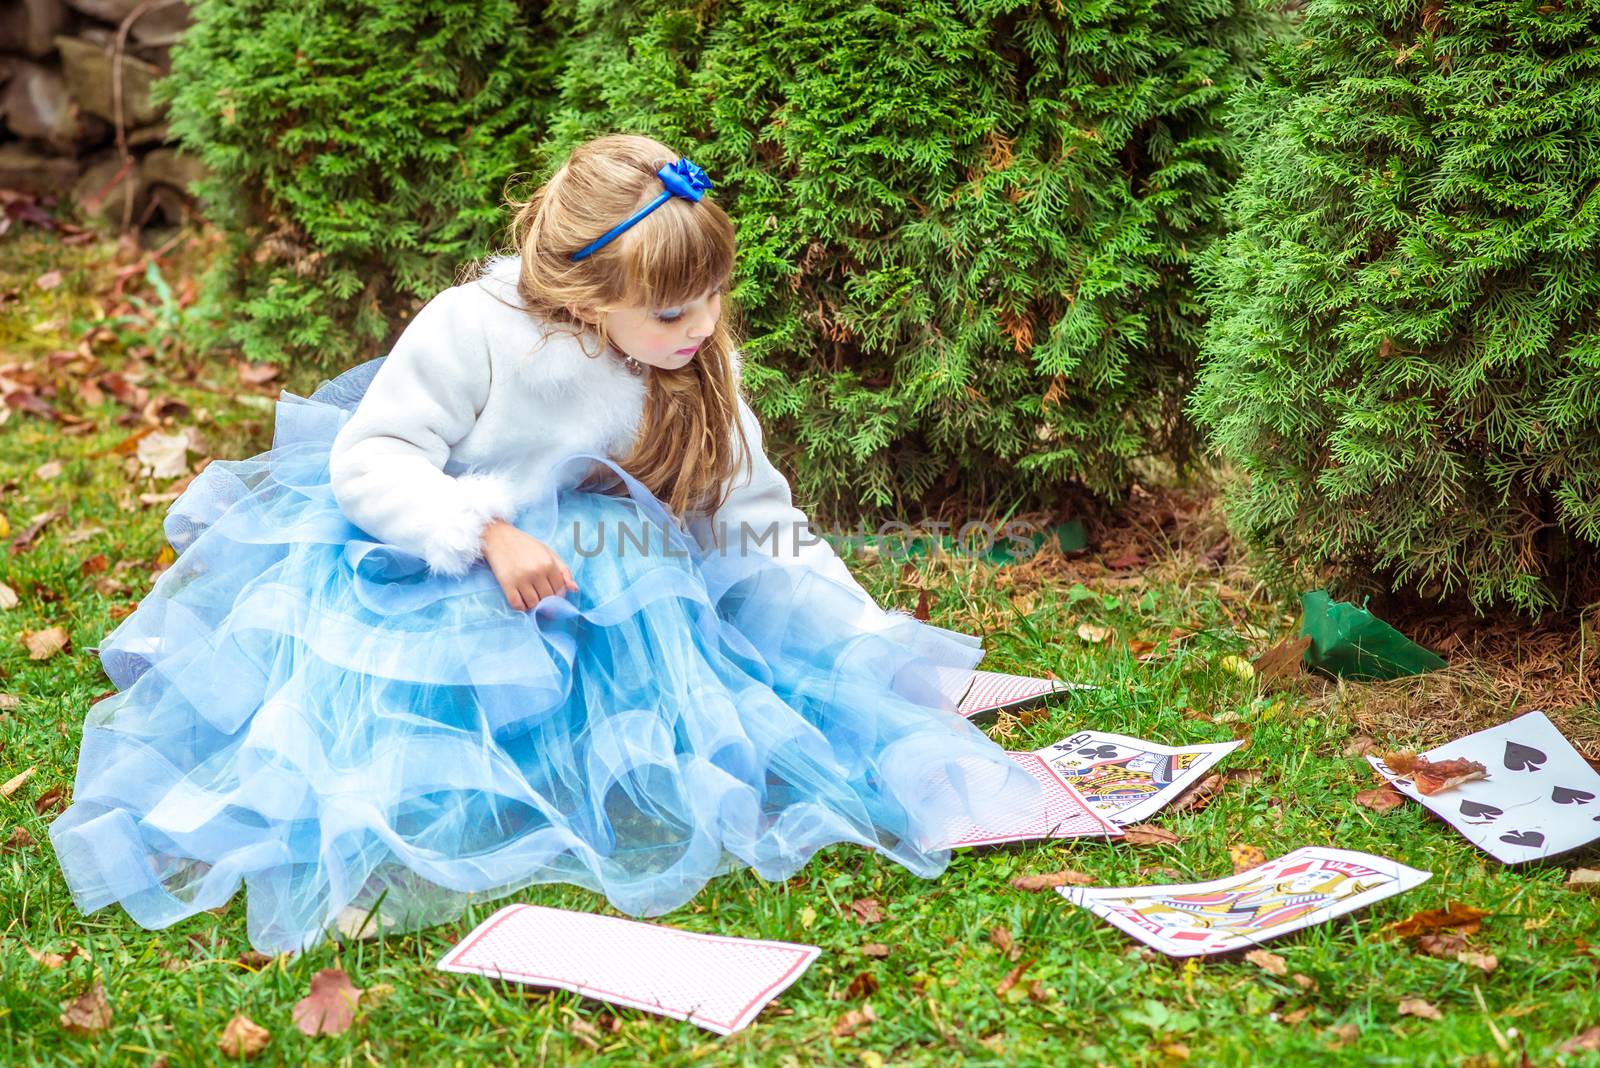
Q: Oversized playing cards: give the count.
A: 6